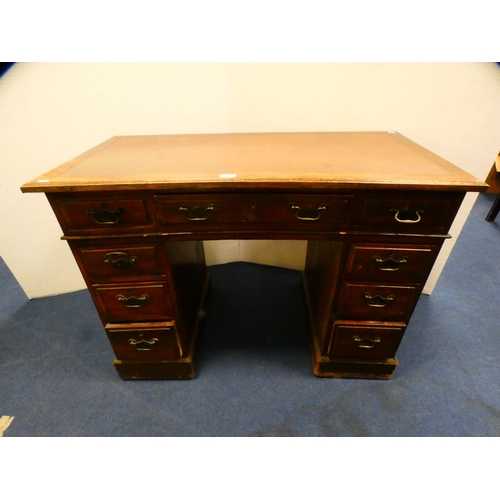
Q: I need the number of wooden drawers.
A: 9